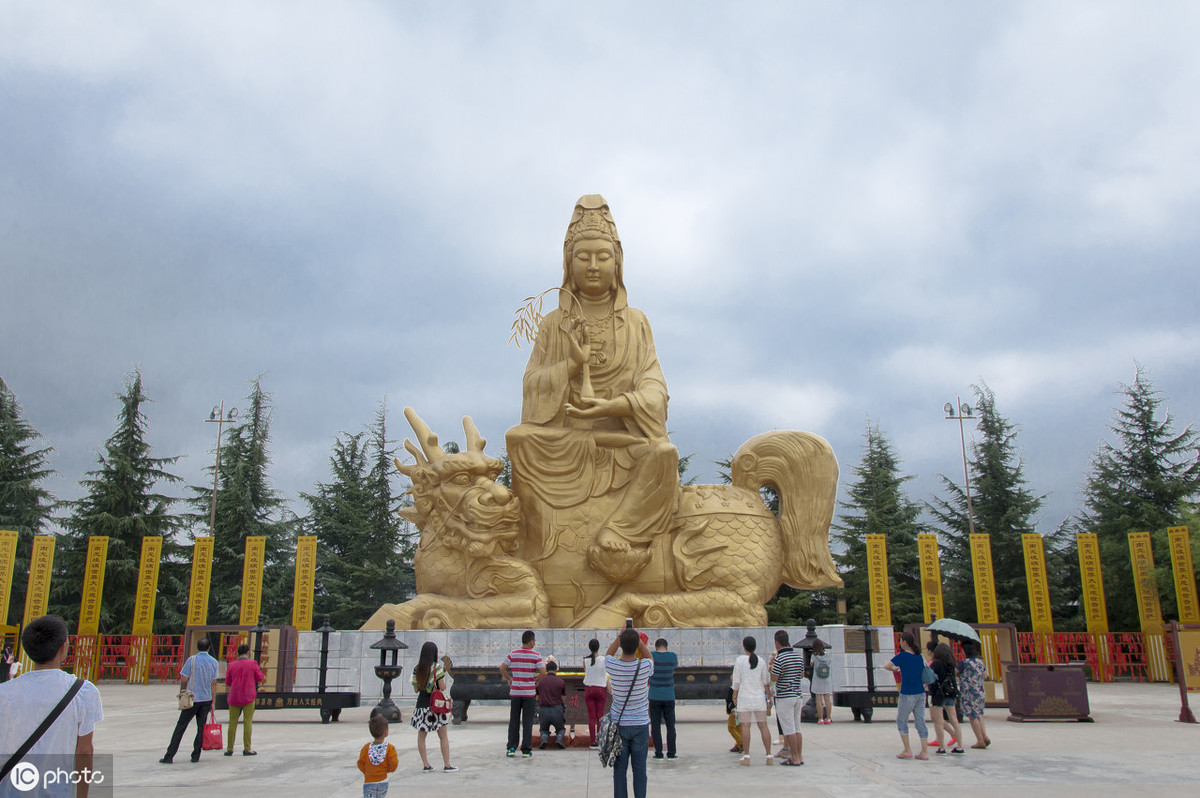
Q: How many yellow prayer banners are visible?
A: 14